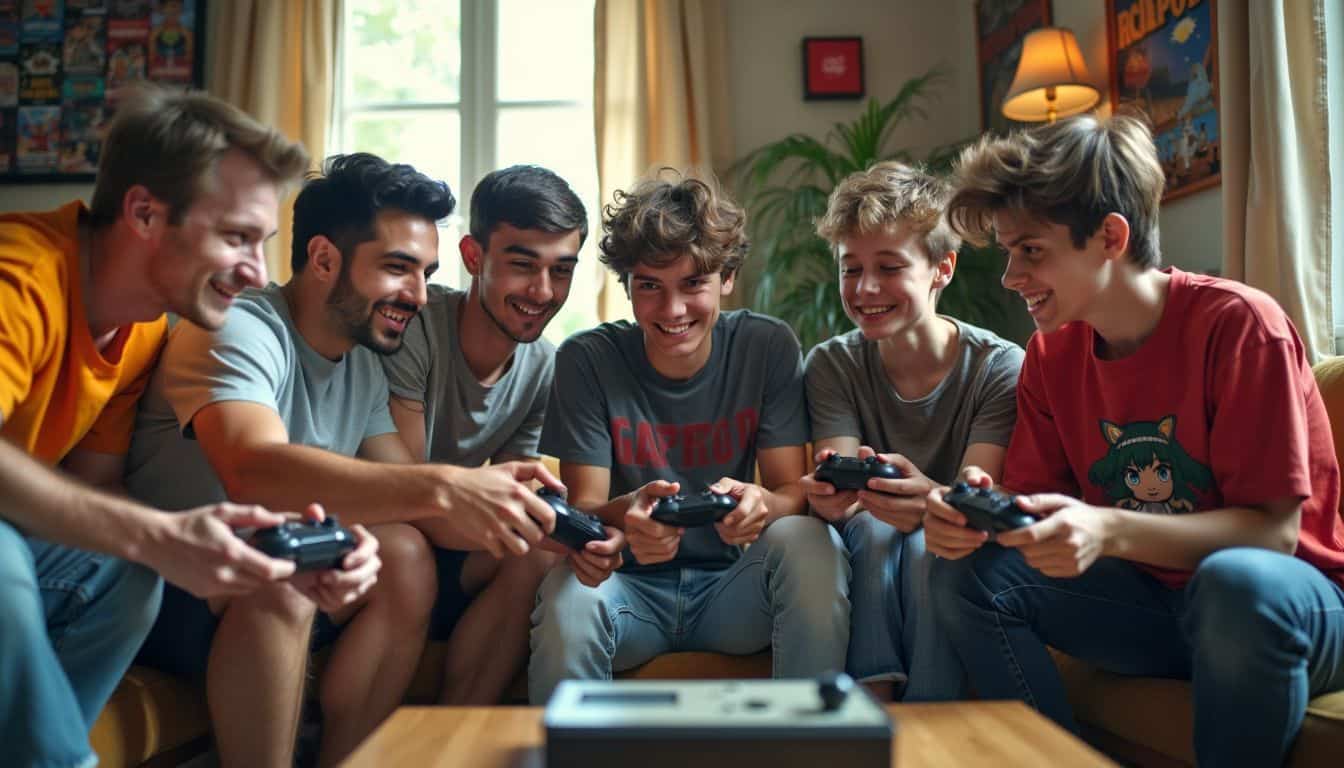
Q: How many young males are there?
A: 6